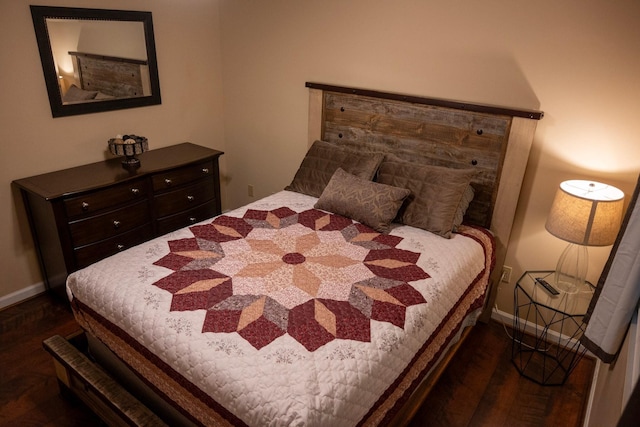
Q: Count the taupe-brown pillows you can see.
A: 3